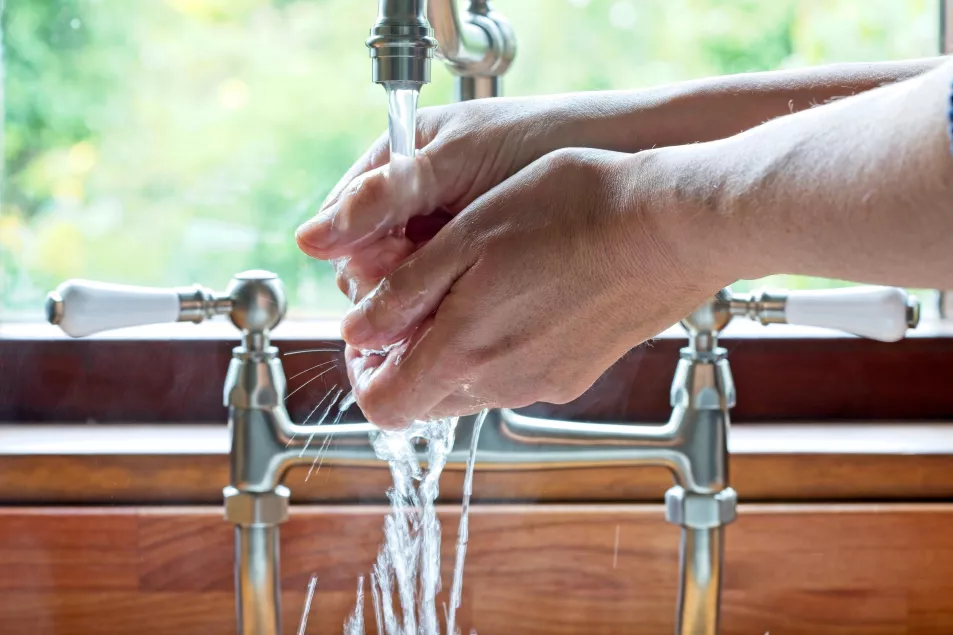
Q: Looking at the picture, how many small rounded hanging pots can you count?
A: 0